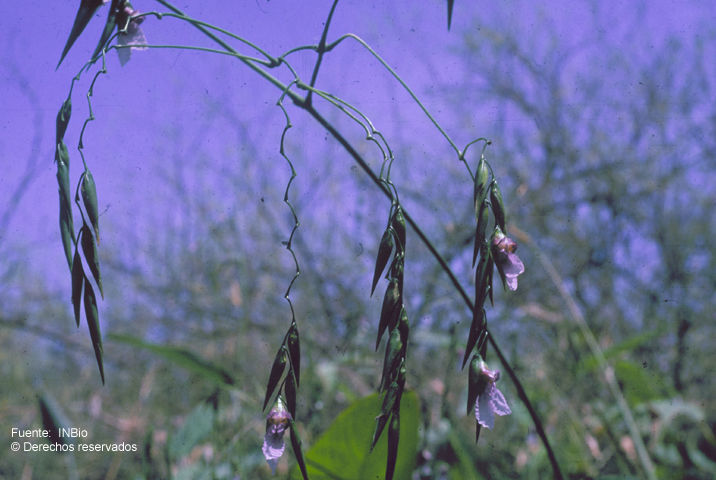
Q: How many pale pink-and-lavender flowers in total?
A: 4